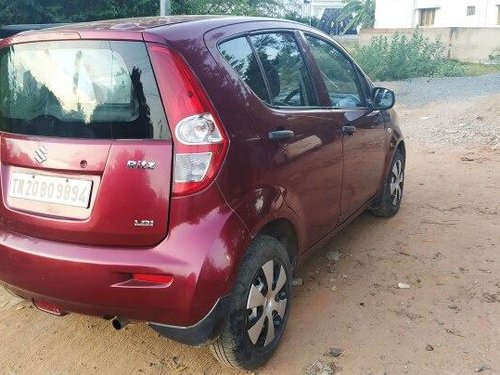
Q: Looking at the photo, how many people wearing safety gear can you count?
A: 0